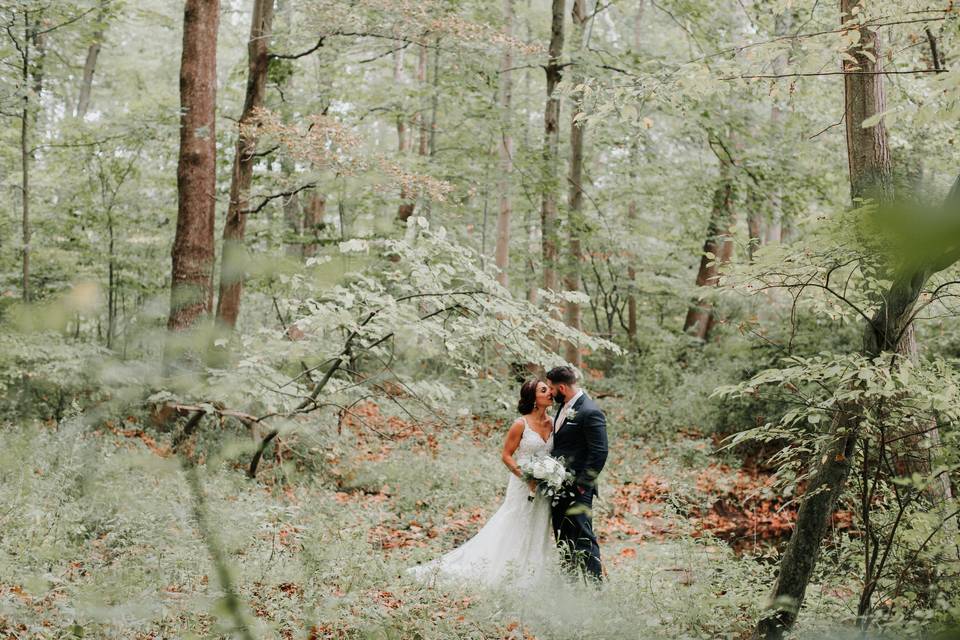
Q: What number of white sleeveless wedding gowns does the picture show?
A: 1